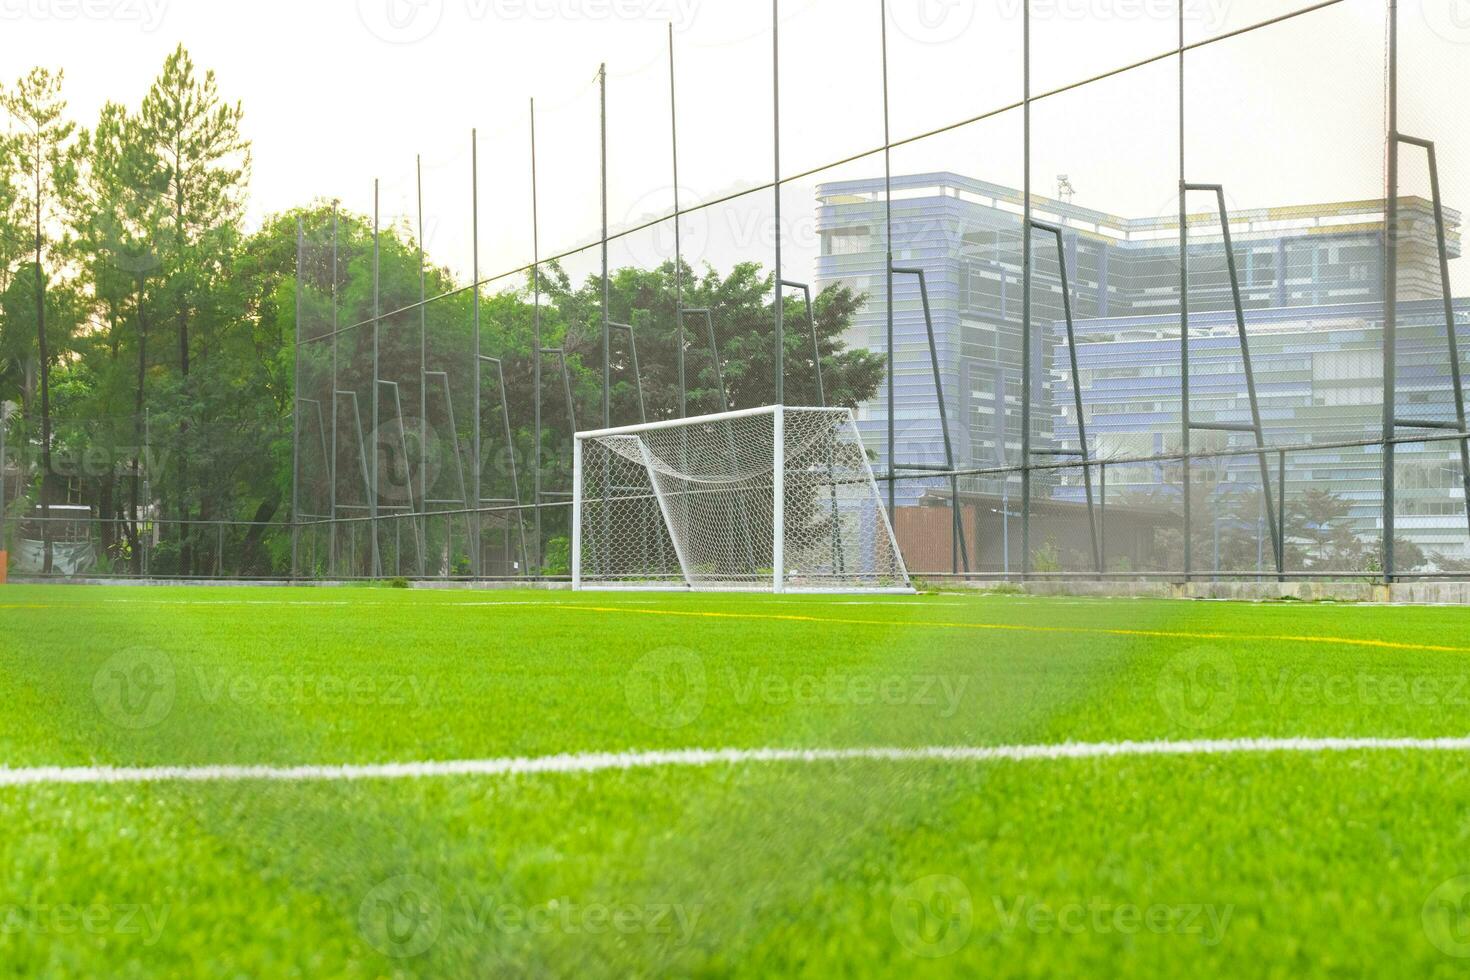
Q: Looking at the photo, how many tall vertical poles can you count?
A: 13